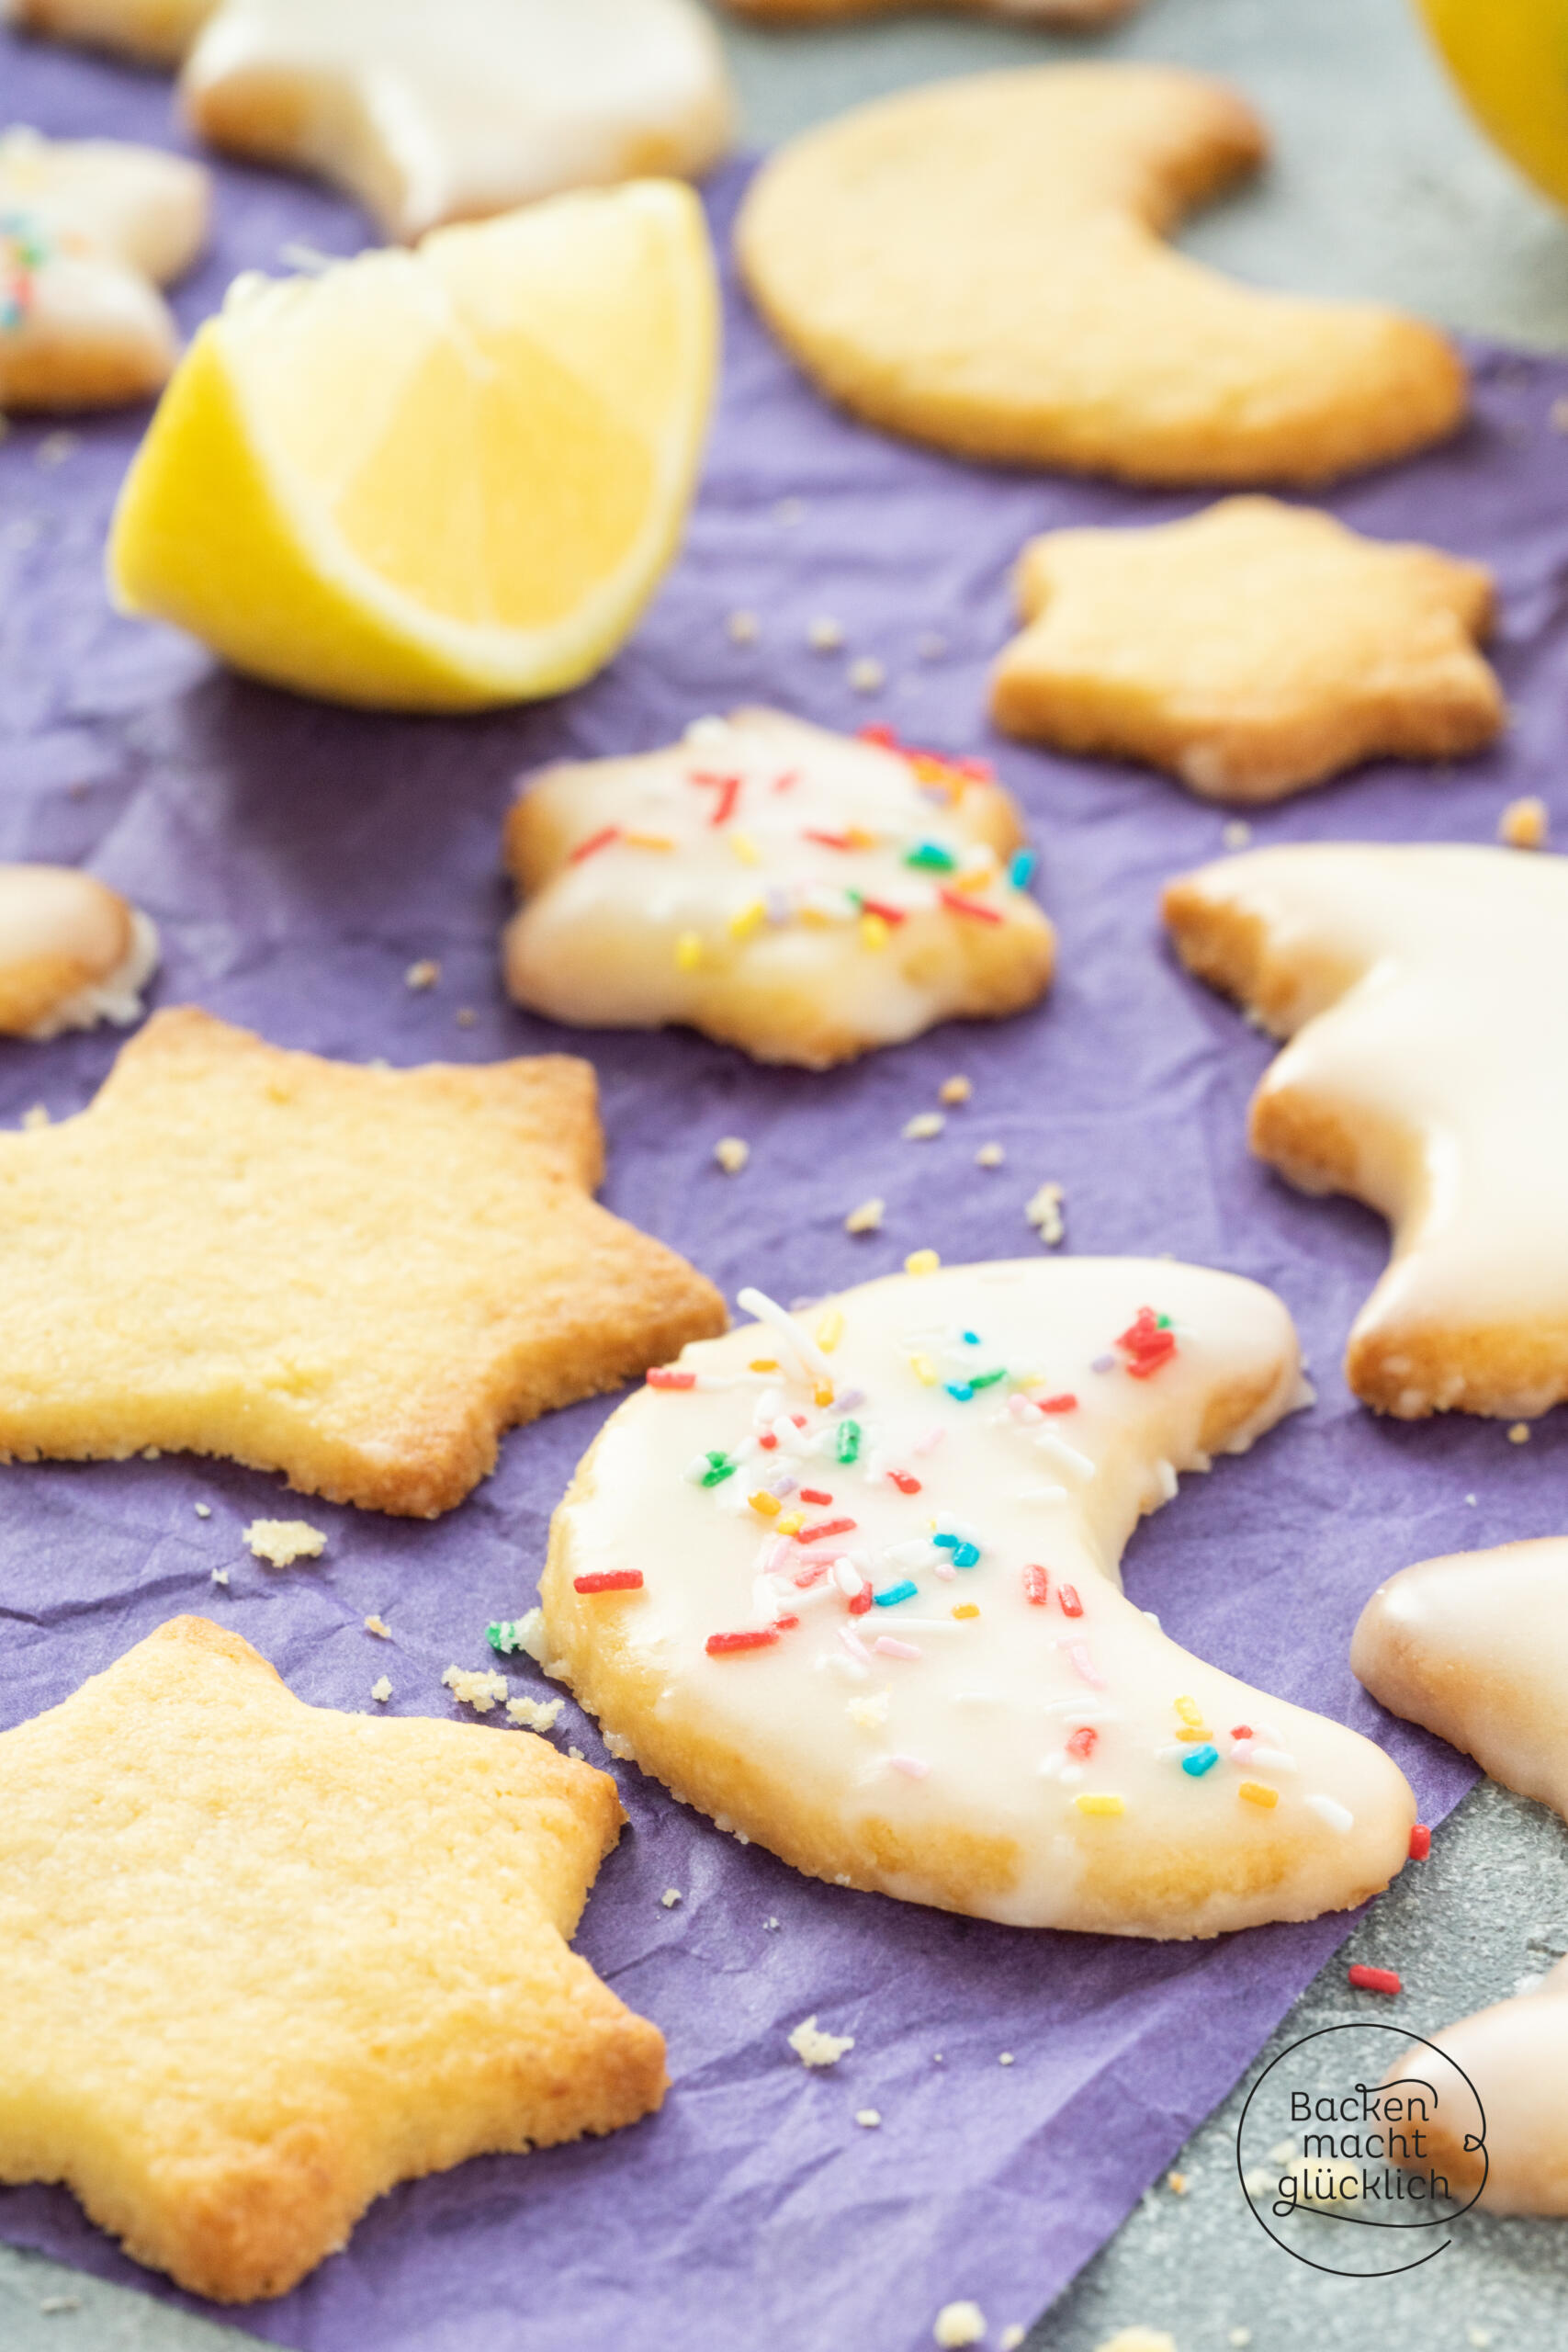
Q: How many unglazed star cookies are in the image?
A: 3